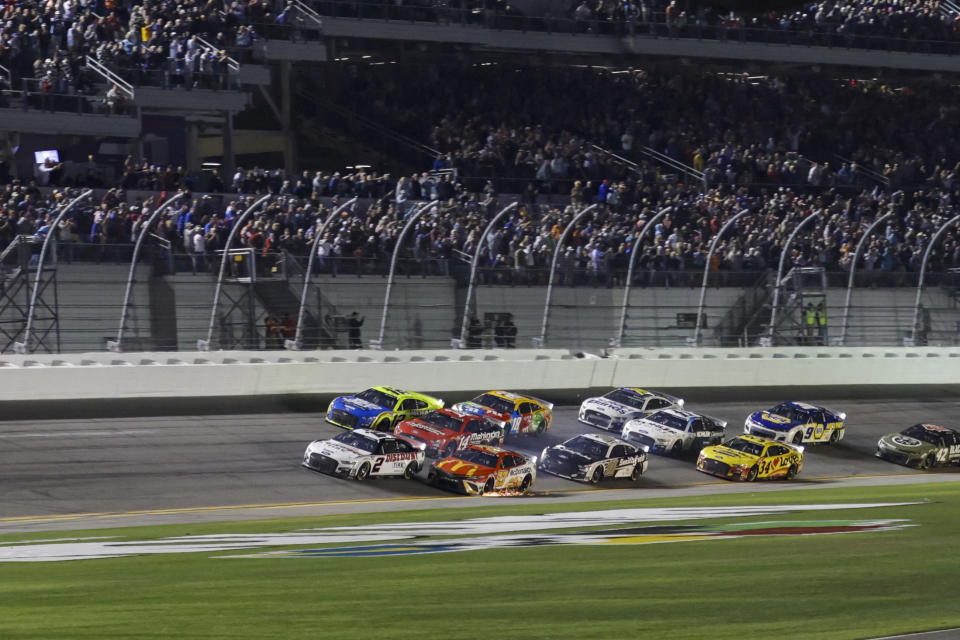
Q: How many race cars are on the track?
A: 11